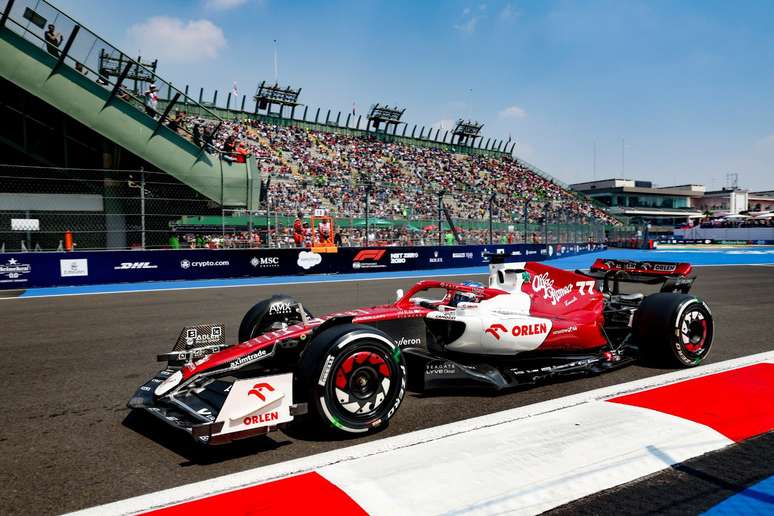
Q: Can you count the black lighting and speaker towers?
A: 4